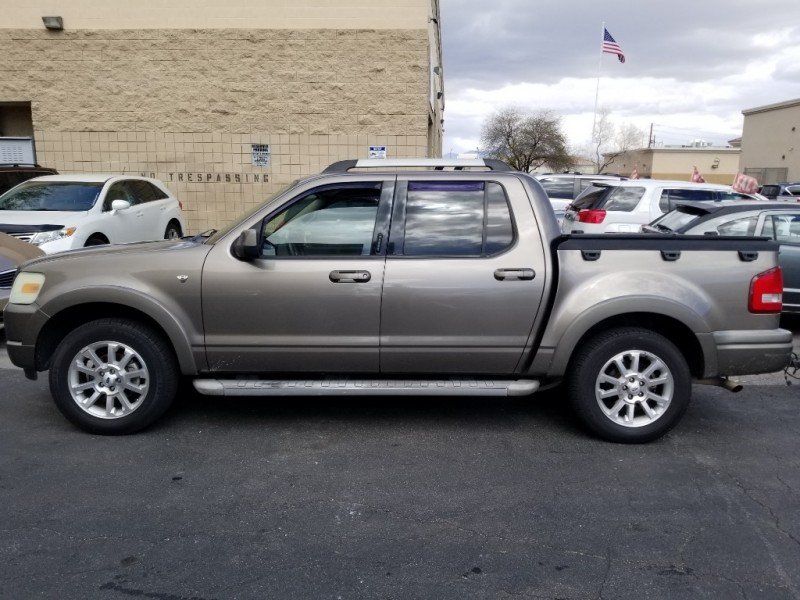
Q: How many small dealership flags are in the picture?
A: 3